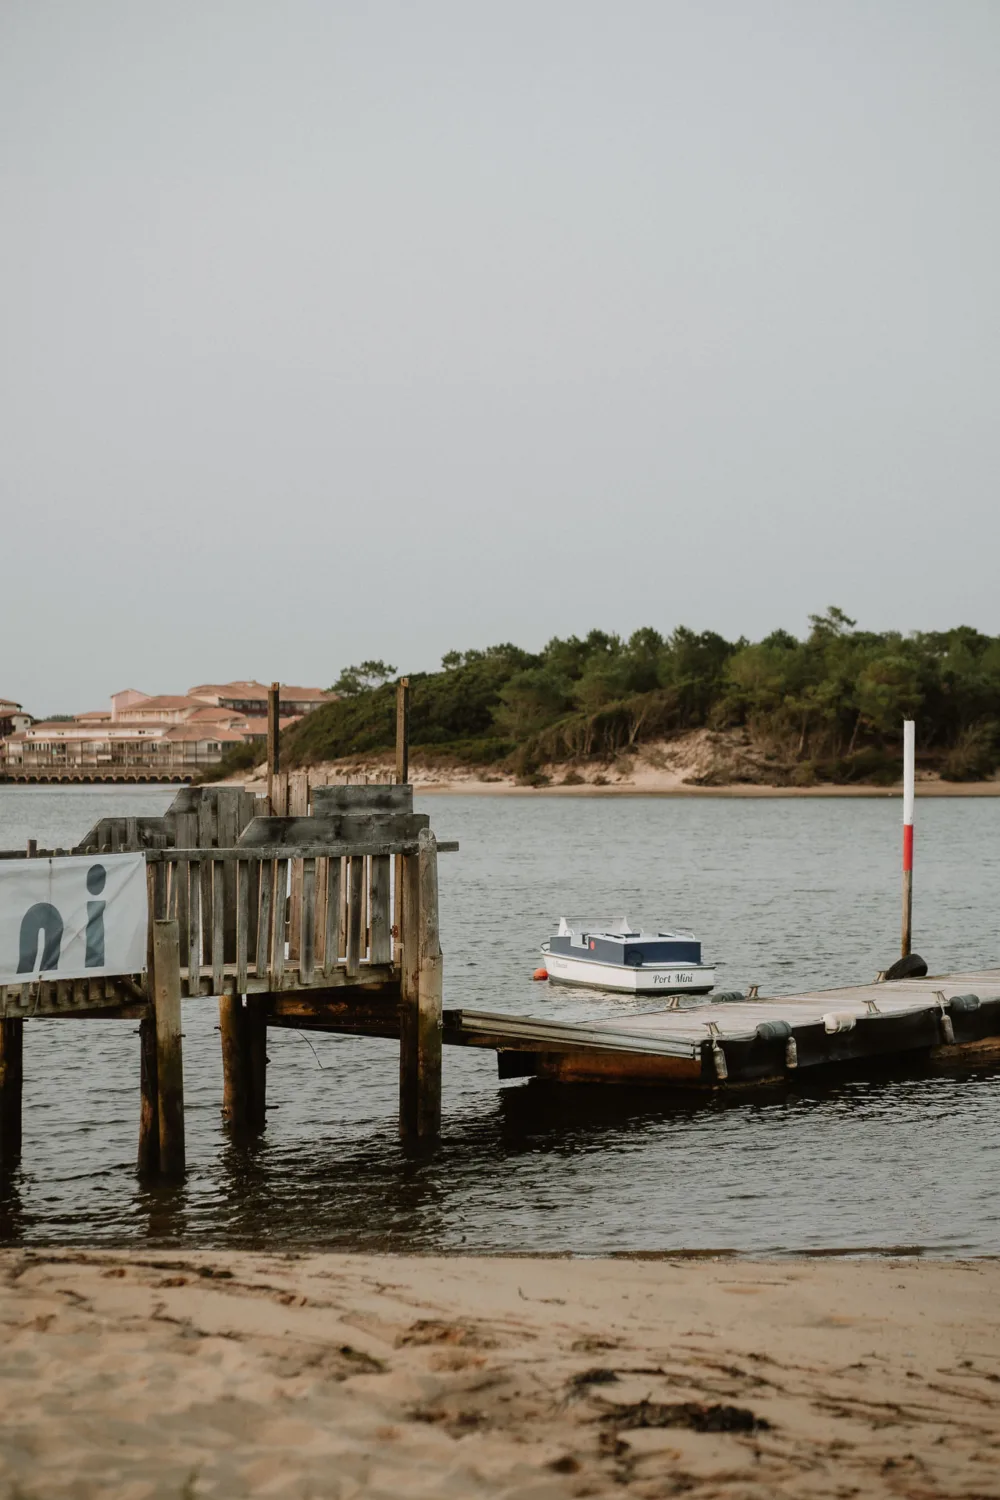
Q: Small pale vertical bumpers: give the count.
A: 3